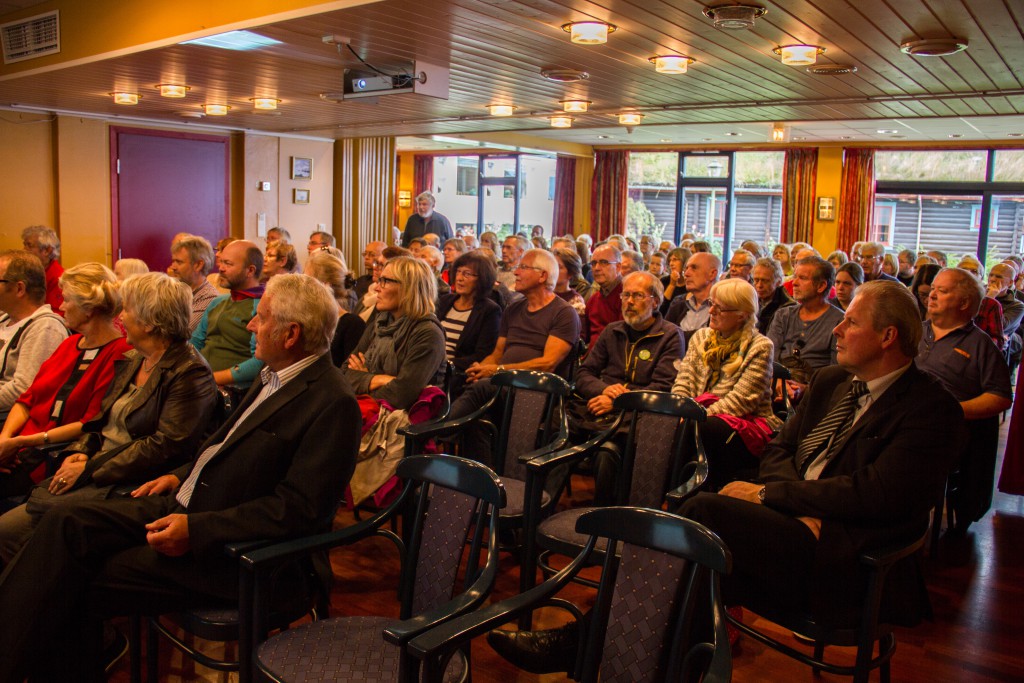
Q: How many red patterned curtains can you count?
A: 5